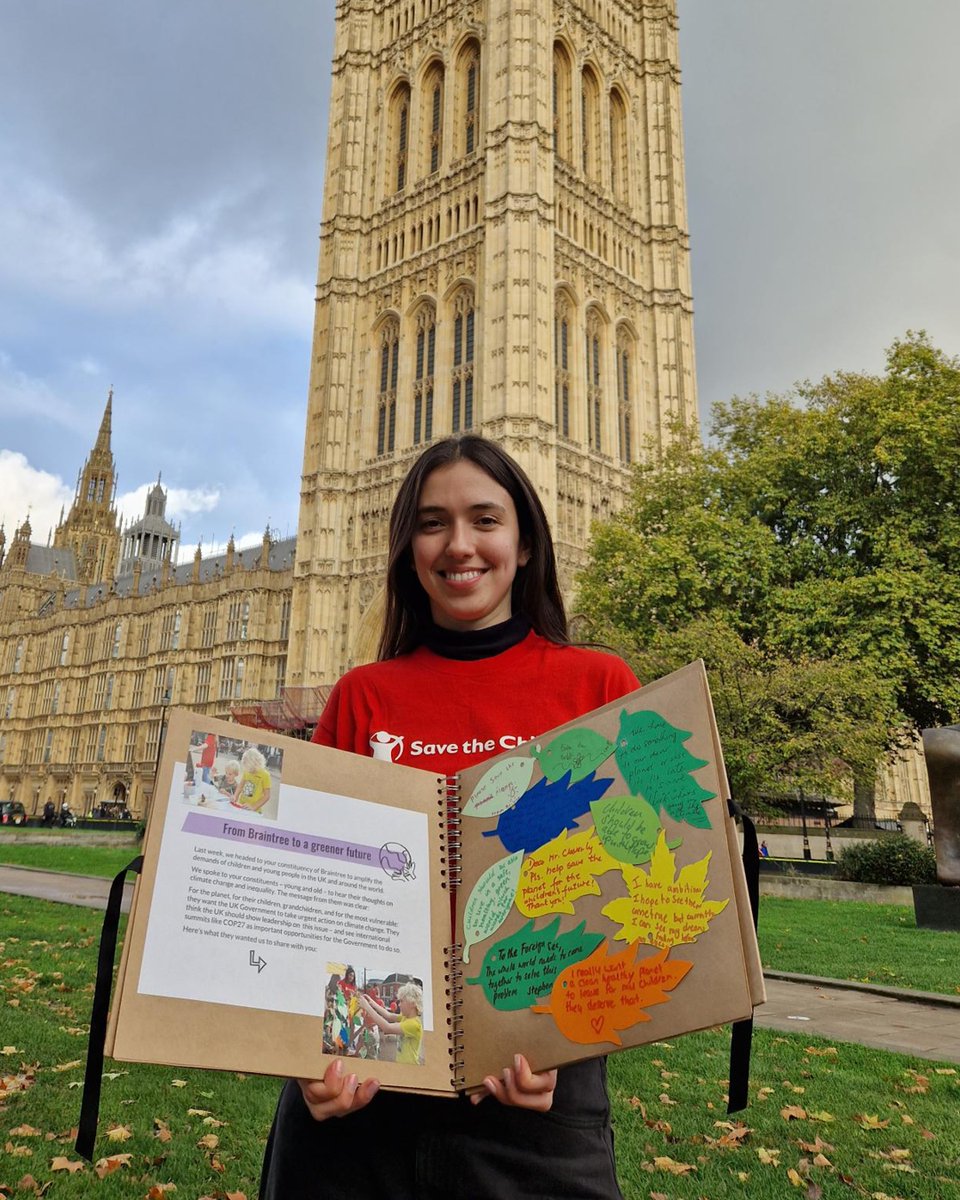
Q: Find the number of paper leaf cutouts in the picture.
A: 10